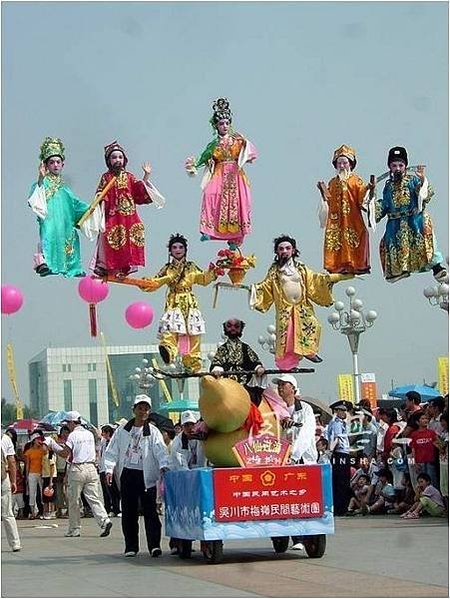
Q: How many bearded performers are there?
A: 5